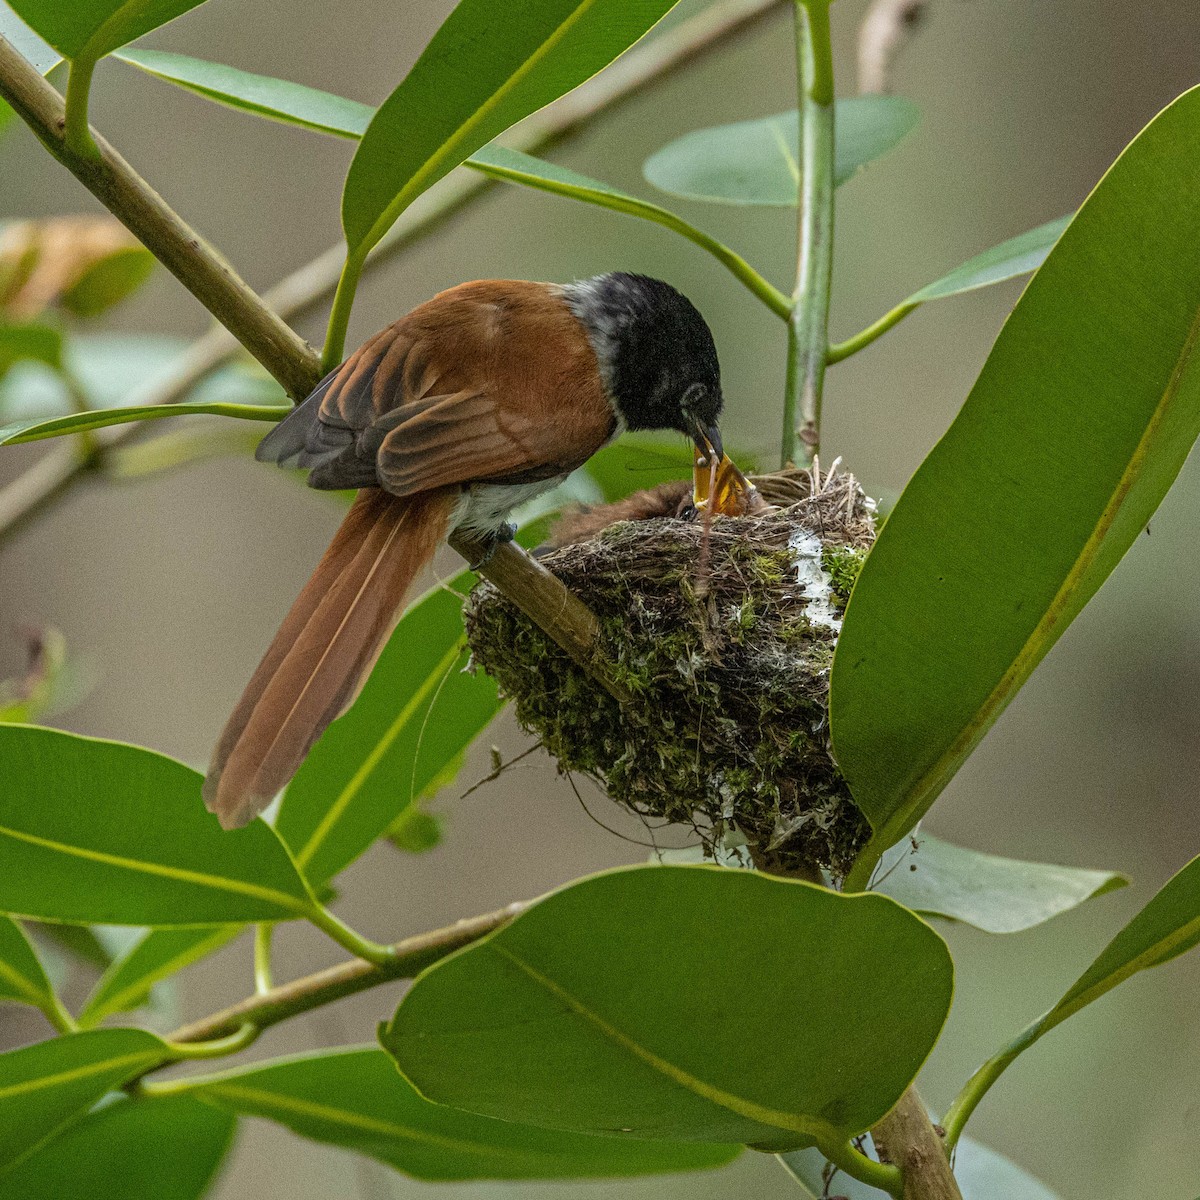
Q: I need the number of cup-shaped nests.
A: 1